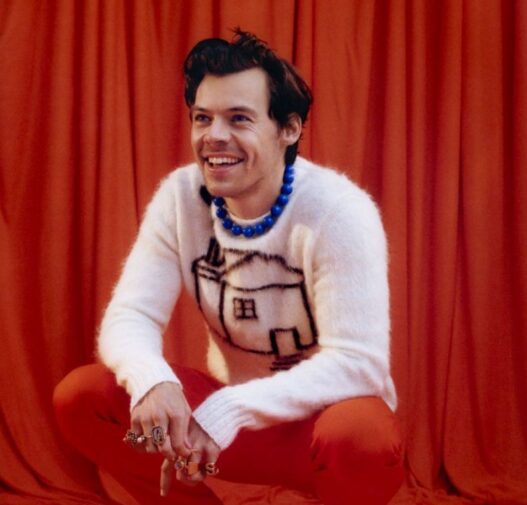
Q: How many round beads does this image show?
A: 12